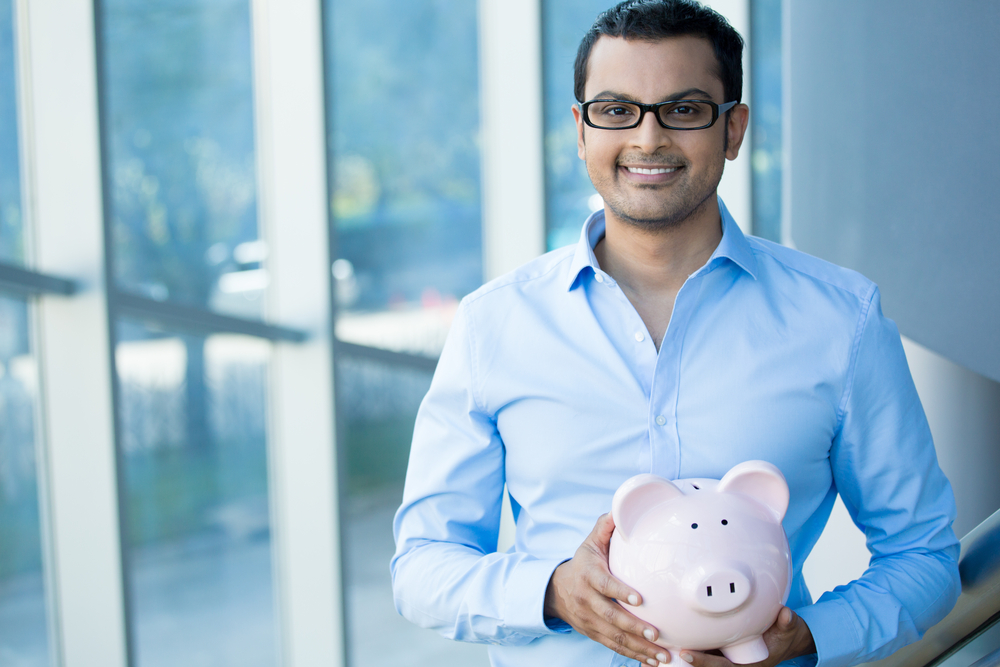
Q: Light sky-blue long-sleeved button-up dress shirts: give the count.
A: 1